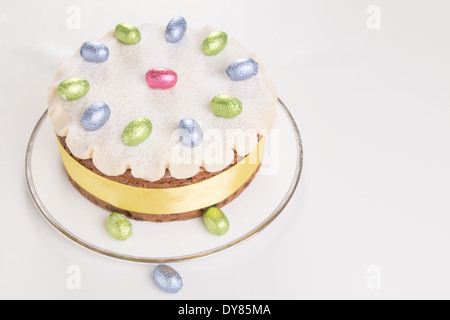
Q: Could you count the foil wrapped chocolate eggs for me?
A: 14